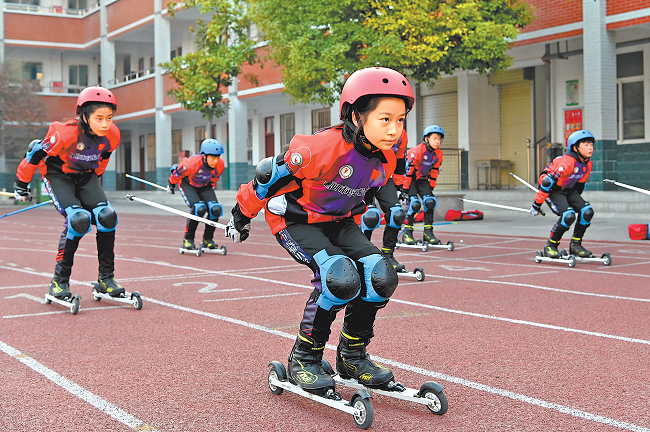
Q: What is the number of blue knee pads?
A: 12